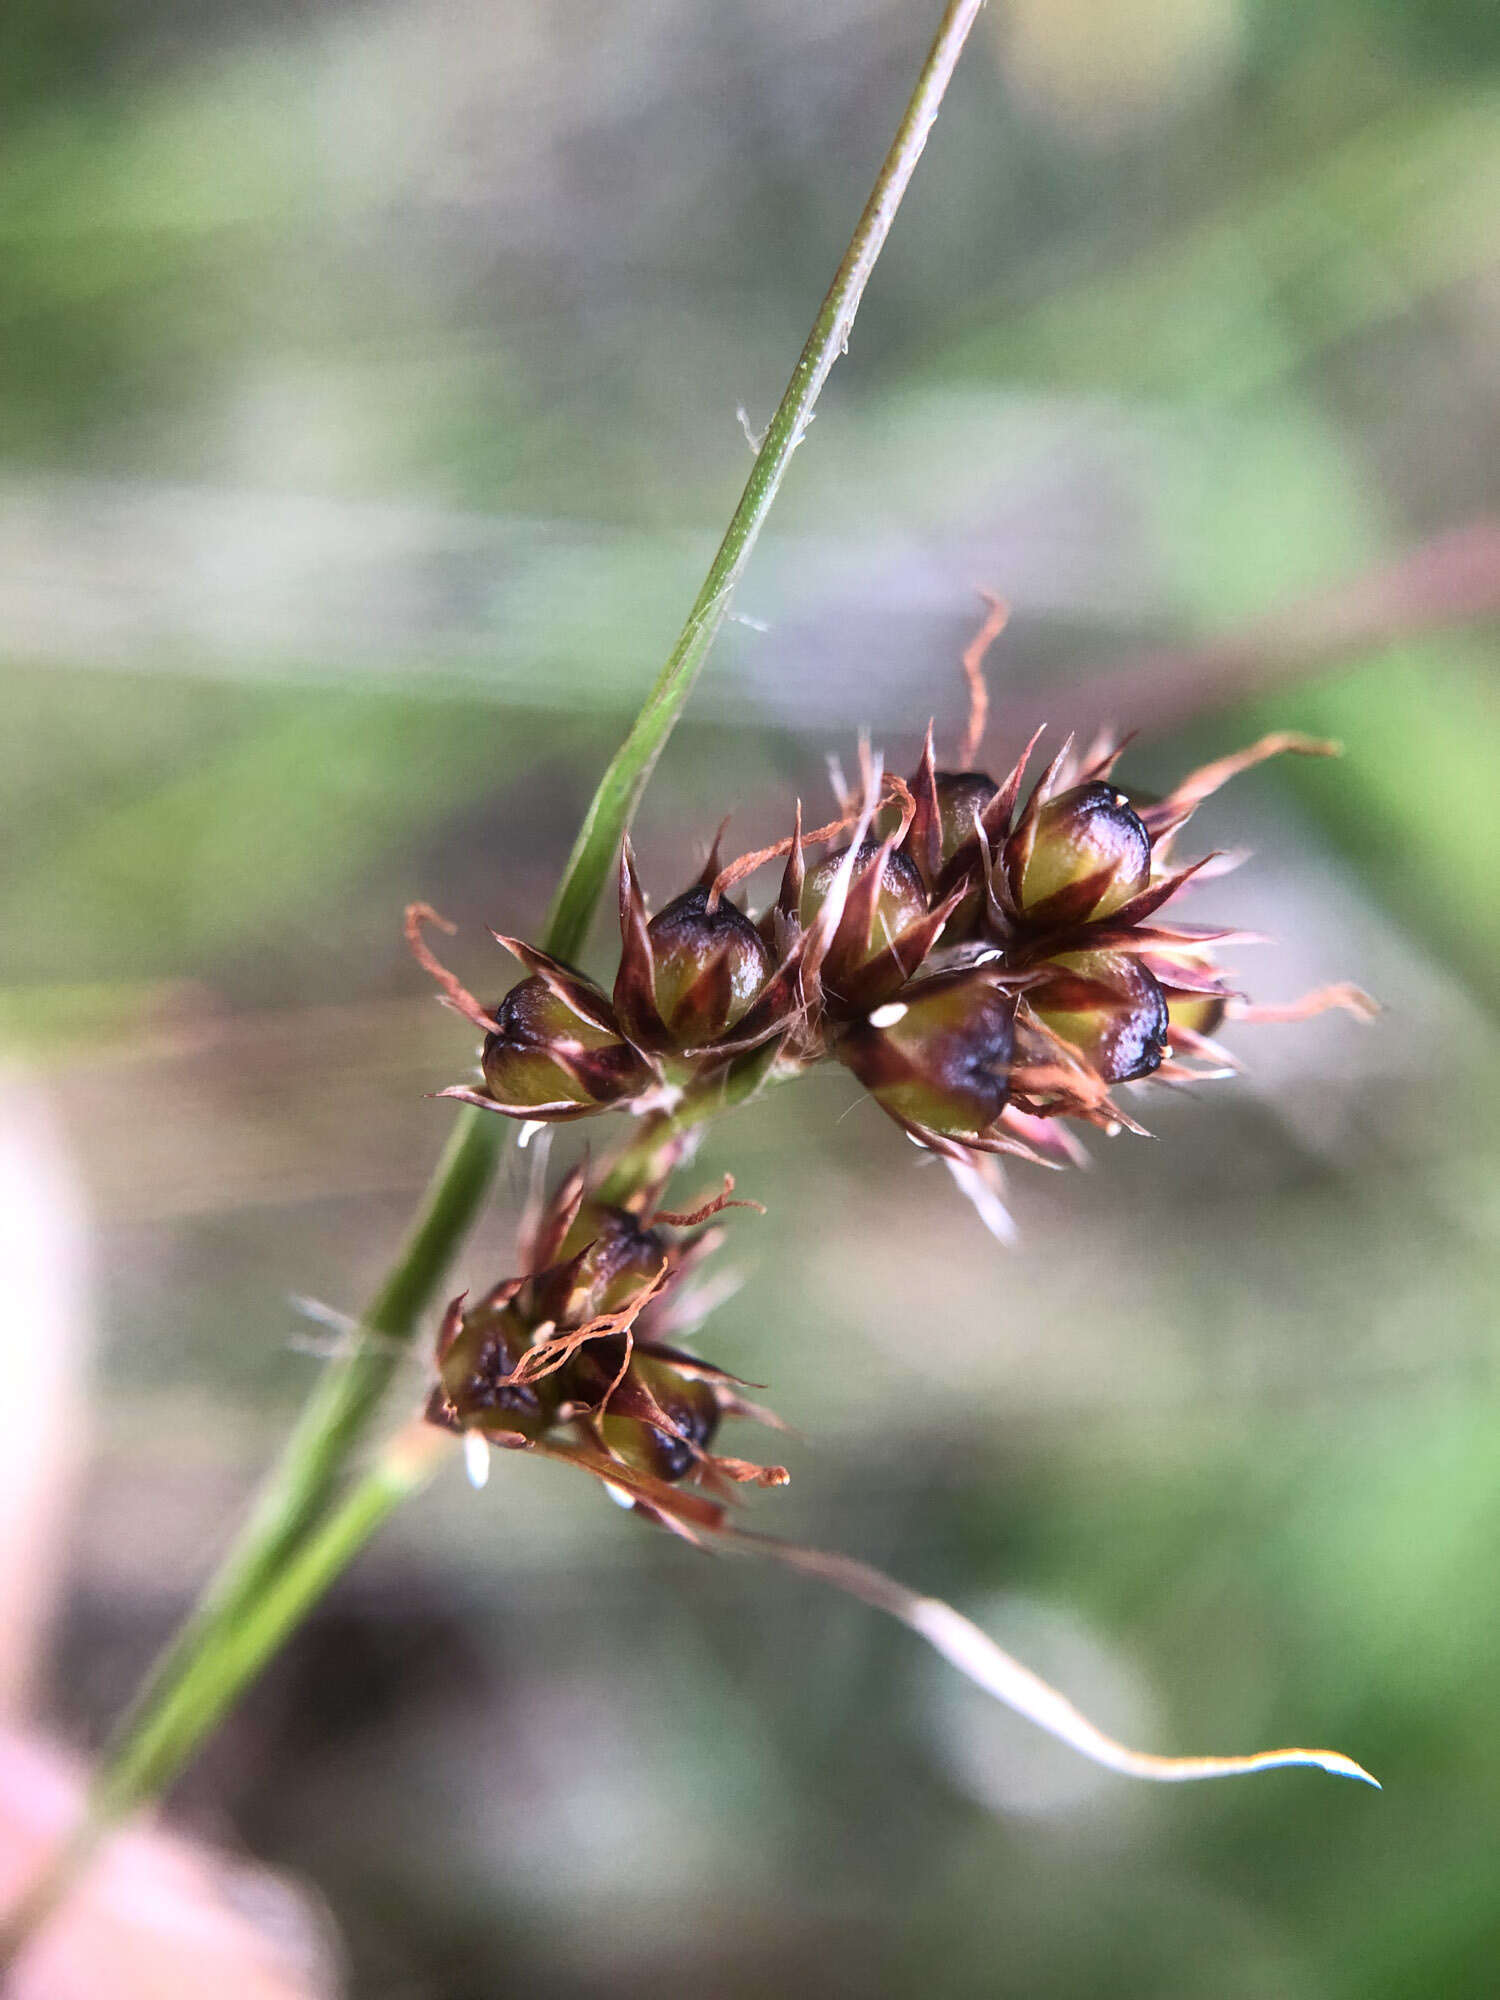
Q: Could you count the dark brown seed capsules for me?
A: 11